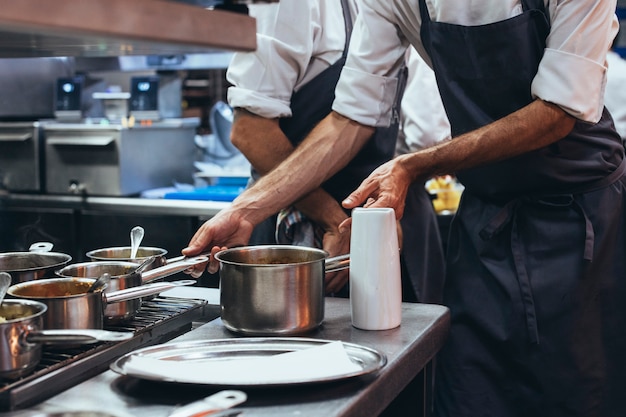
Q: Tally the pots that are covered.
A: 0